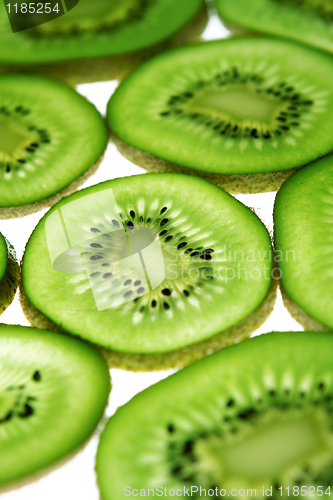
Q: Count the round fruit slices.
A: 9